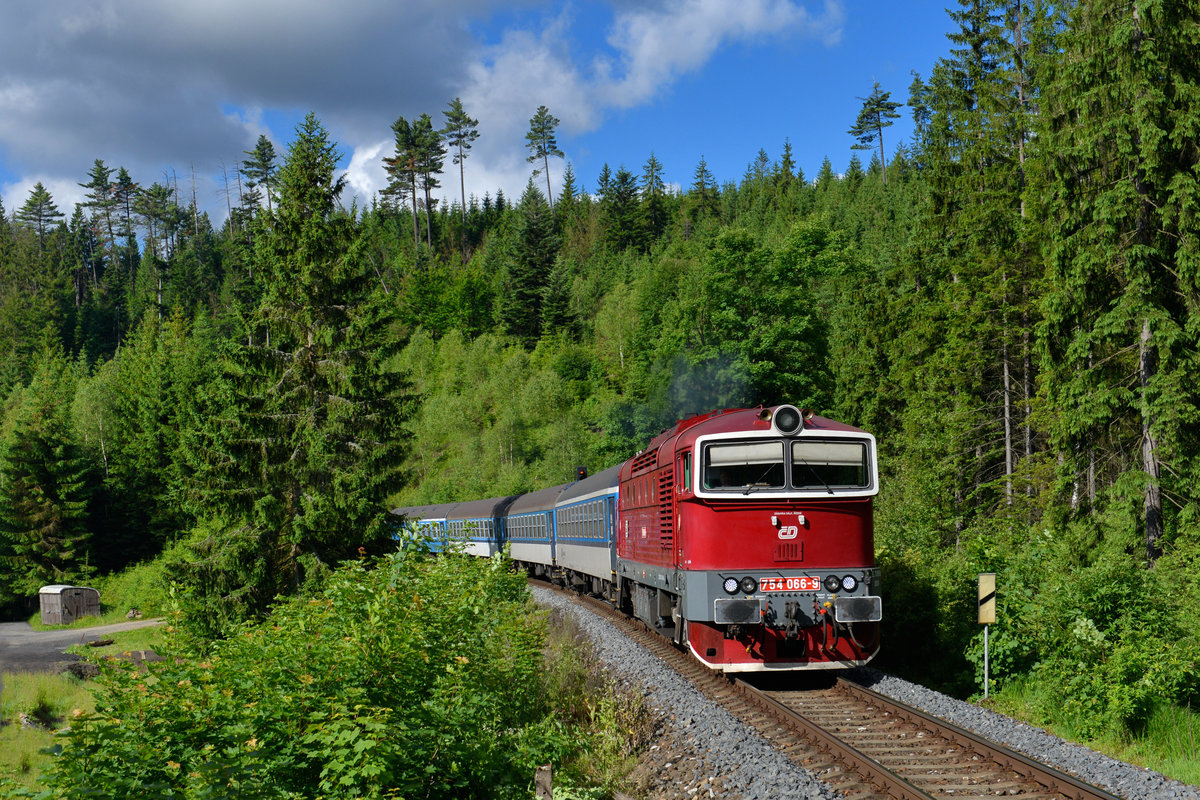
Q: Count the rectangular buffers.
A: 2